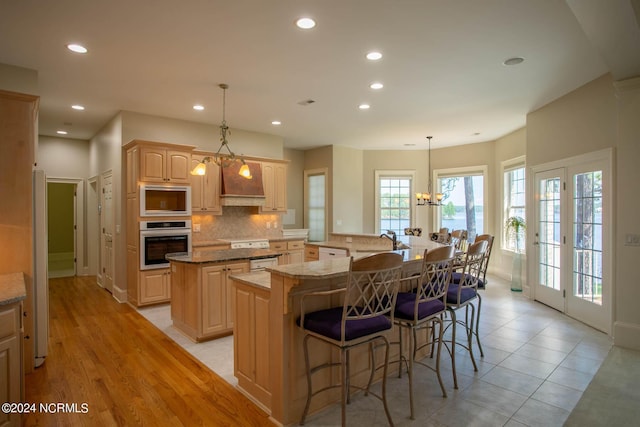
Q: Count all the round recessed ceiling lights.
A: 9